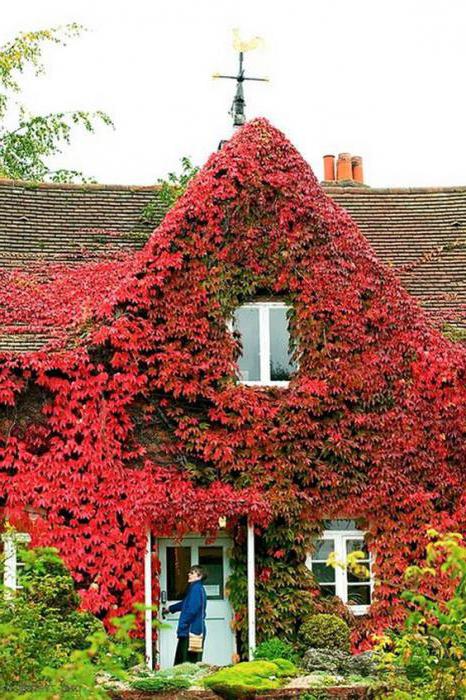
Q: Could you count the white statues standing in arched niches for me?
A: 0